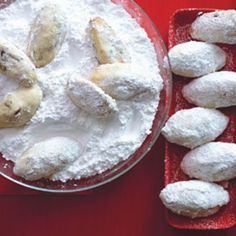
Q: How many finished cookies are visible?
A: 6